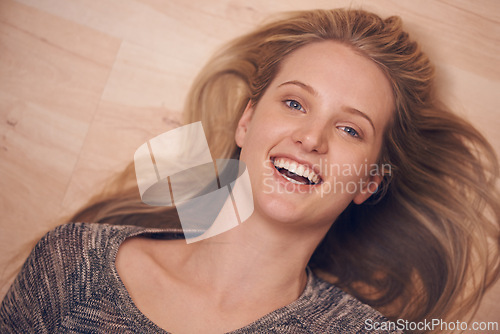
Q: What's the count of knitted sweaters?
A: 1